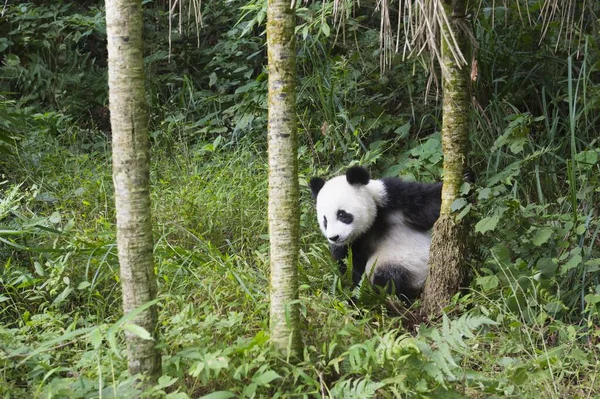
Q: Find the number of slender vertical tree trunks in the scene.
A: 3